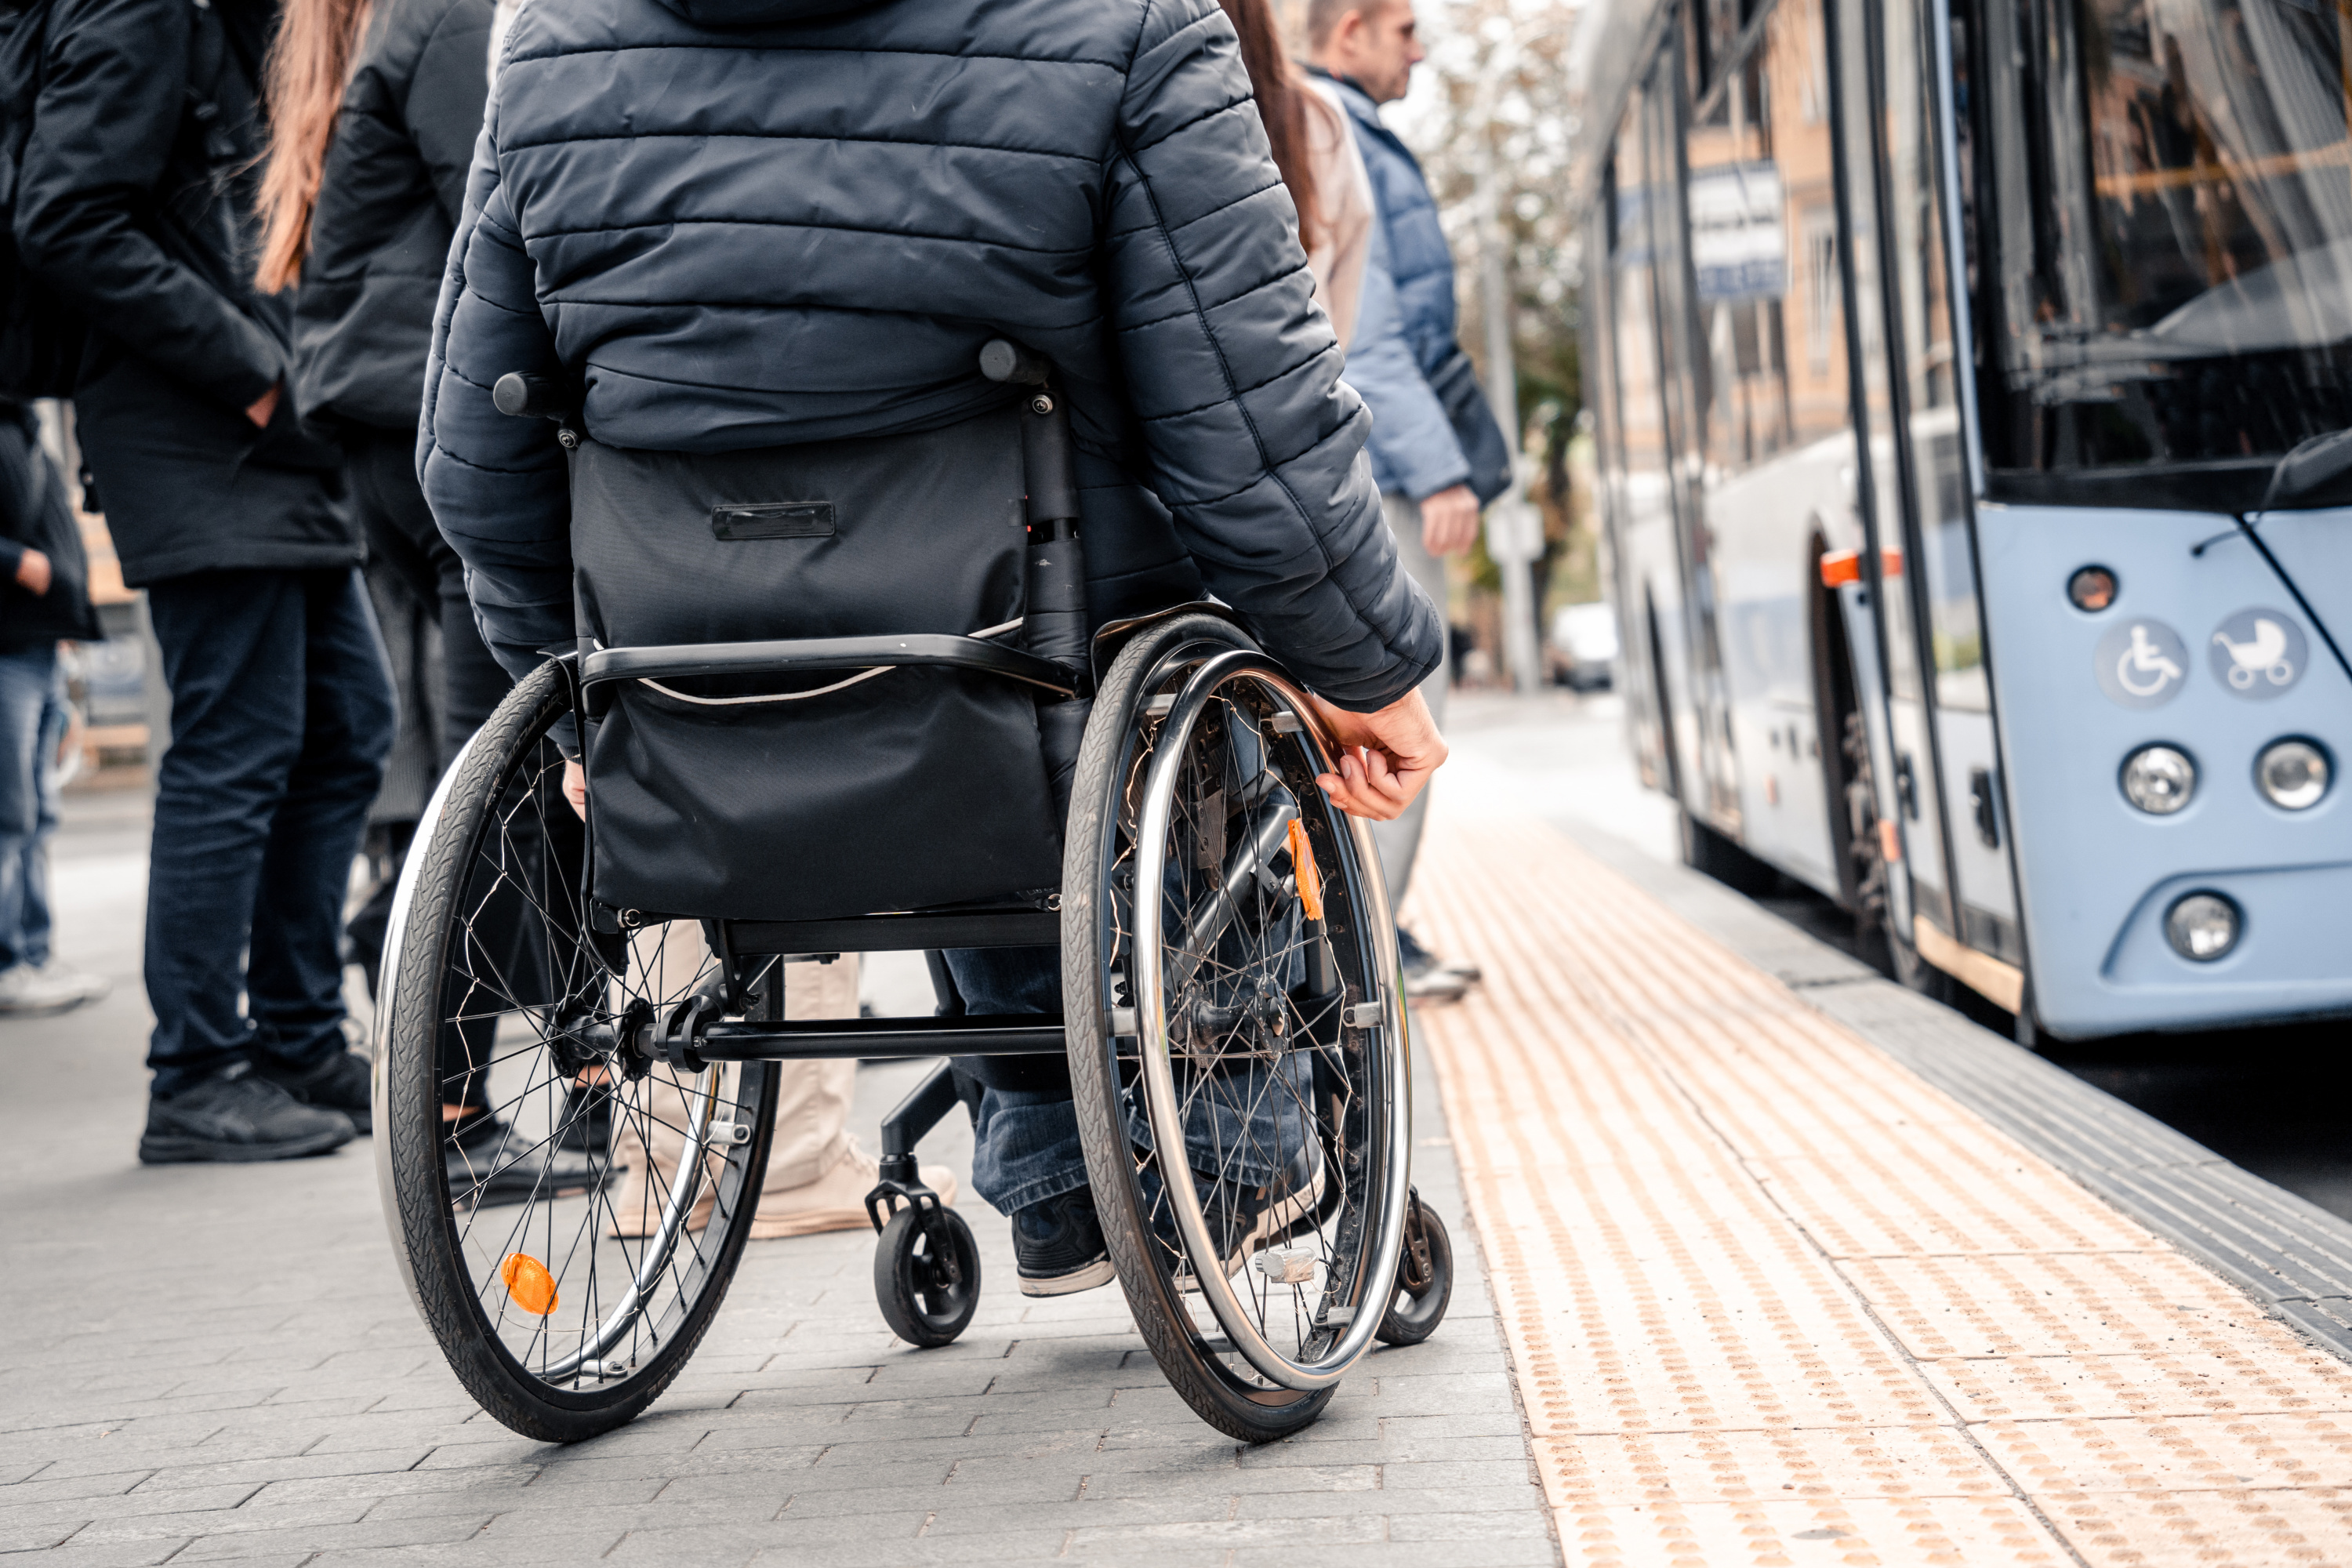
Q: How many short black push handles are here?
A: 2